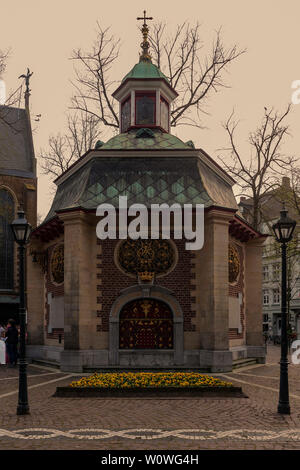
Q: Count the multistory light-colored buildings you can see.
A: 1